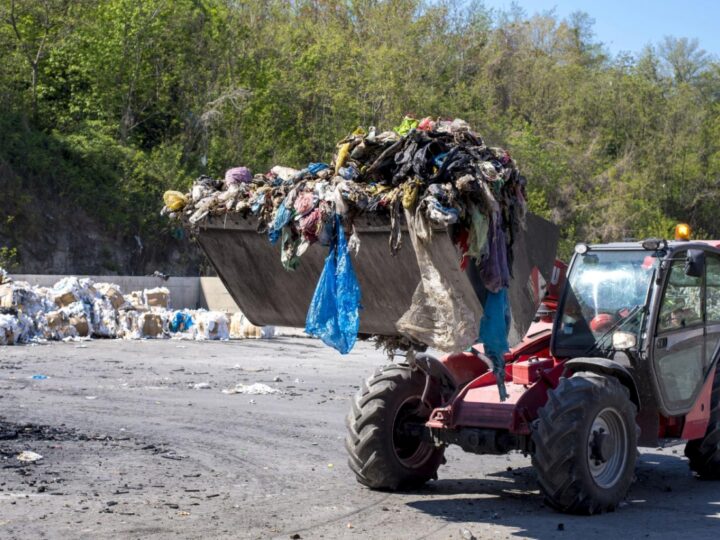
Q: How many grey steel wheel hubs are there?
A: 1